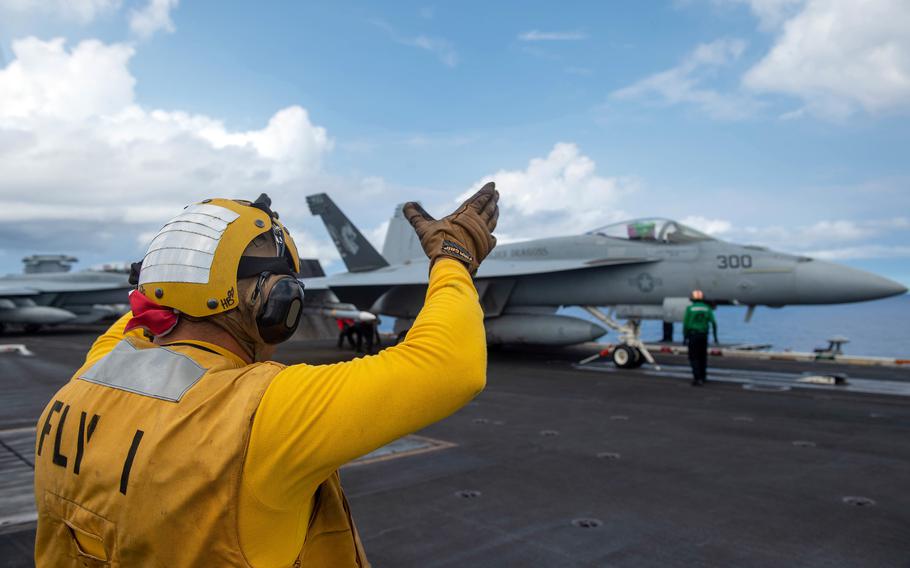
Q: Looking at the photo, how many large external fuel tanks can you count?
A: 2